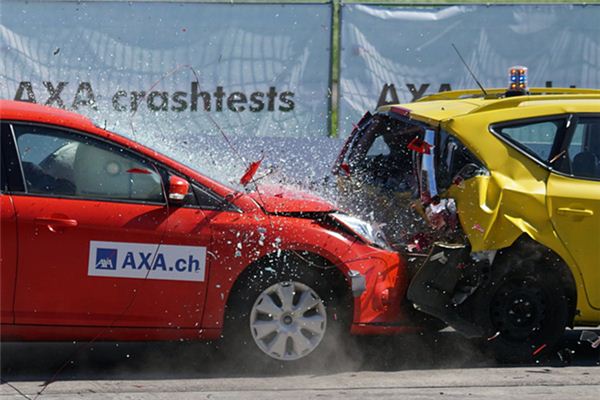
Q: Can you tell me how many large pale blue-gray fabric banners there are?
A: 2